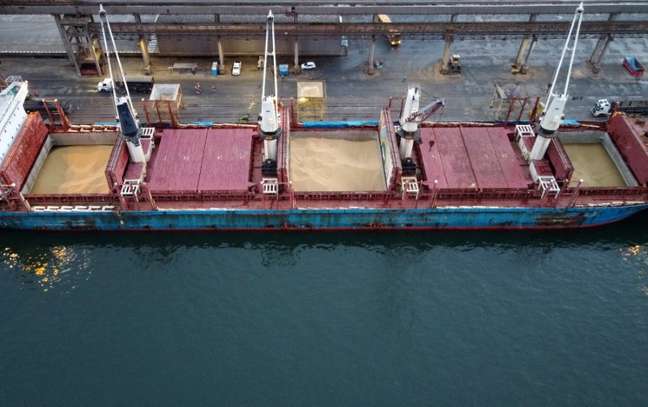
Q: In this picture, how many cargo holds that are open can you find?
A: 3